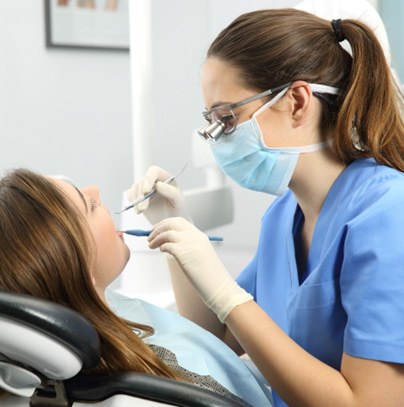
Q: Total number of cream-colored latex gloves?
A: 2